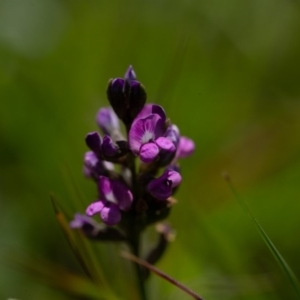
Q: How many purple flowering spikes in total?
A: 1